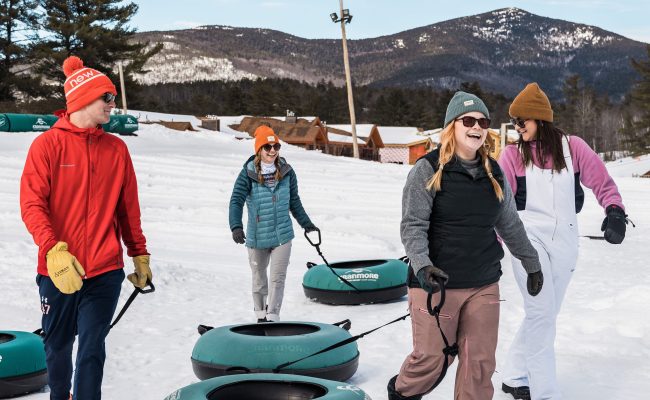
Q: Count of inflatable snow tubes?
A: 4